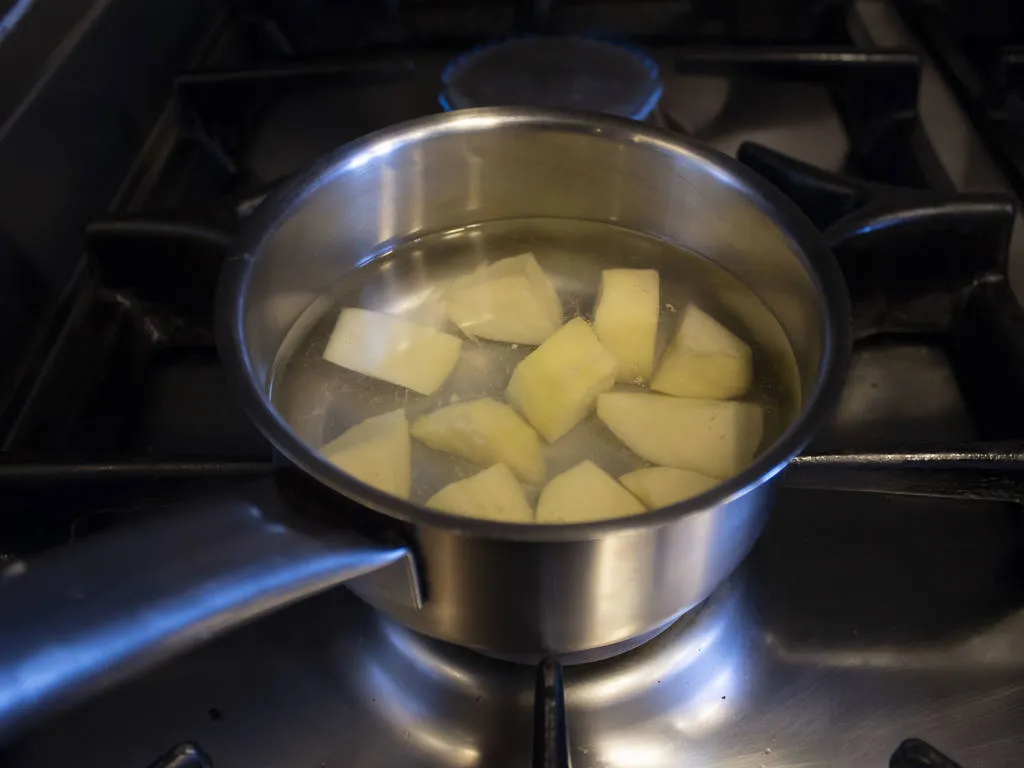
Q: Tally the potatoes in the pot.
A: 11